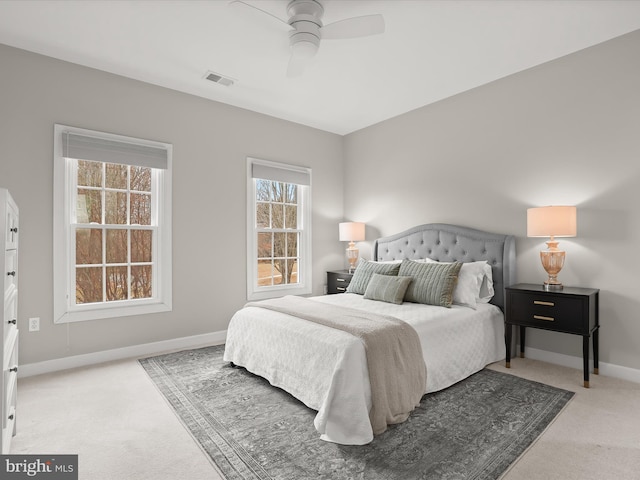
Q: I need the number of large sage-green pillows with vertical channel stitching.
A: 2